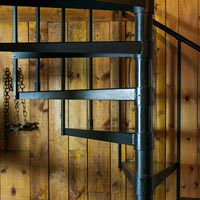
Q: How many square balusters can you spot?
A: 6